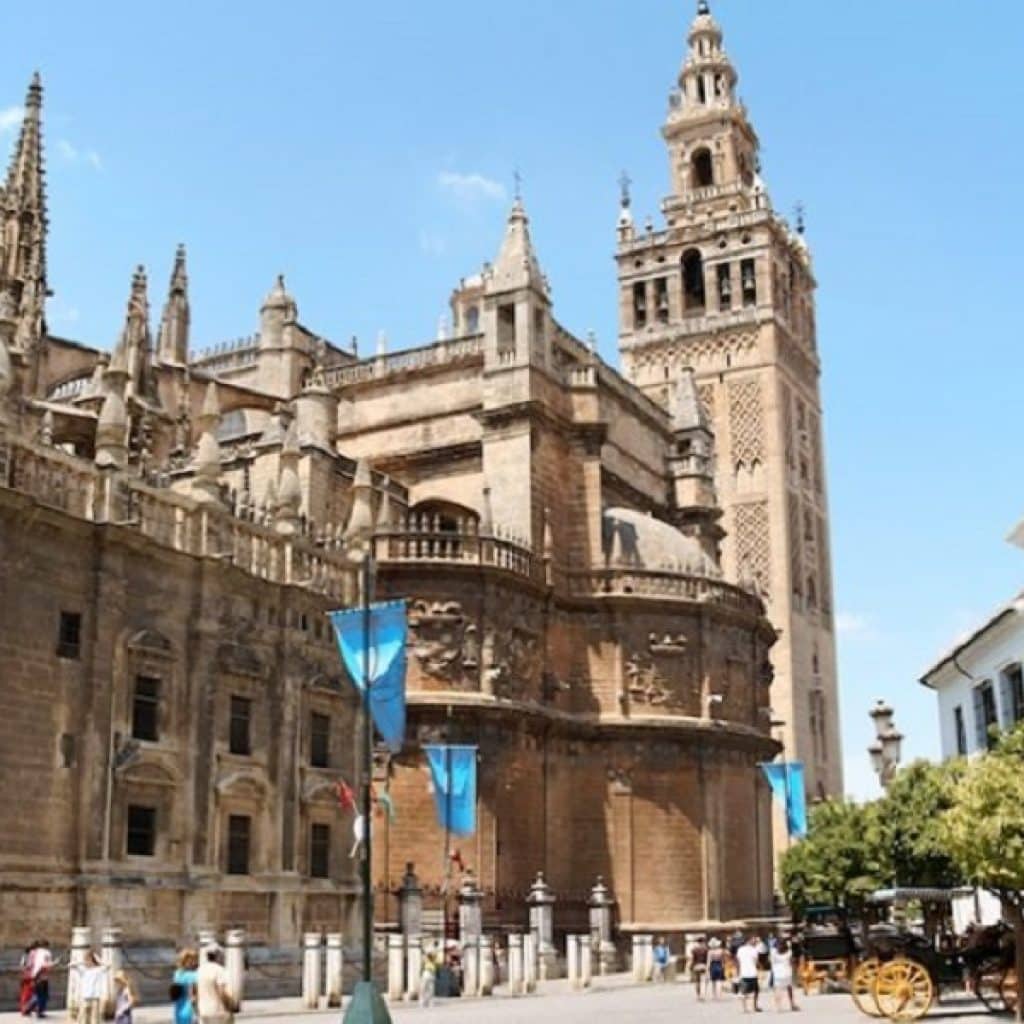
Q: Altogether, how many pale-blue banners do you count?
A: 3